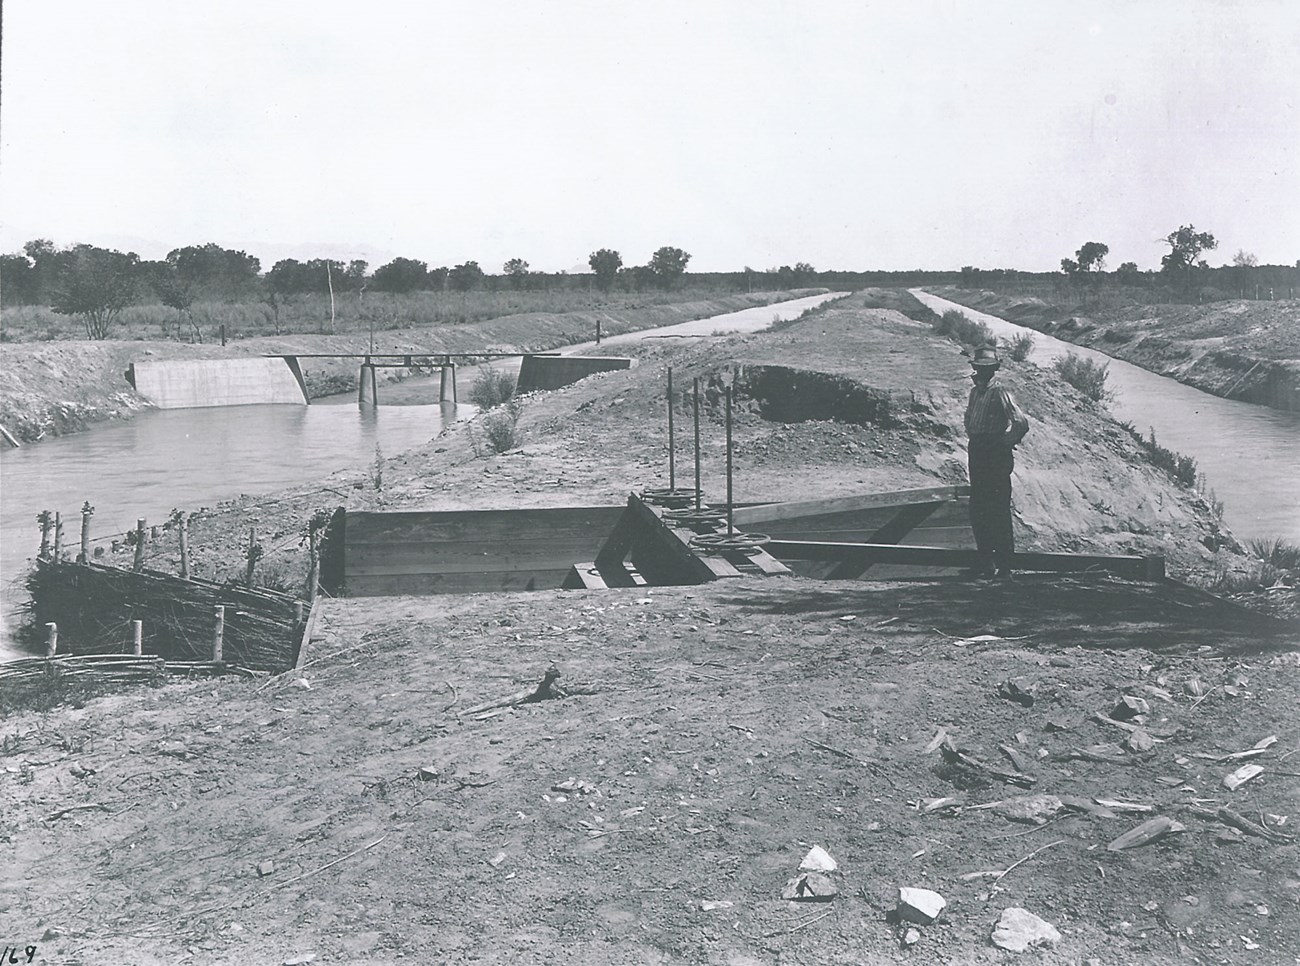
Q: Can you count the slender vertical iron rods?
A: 3